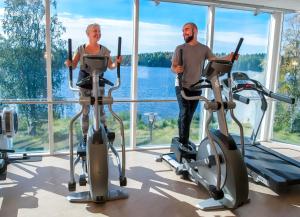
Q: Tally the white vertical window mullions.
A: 4